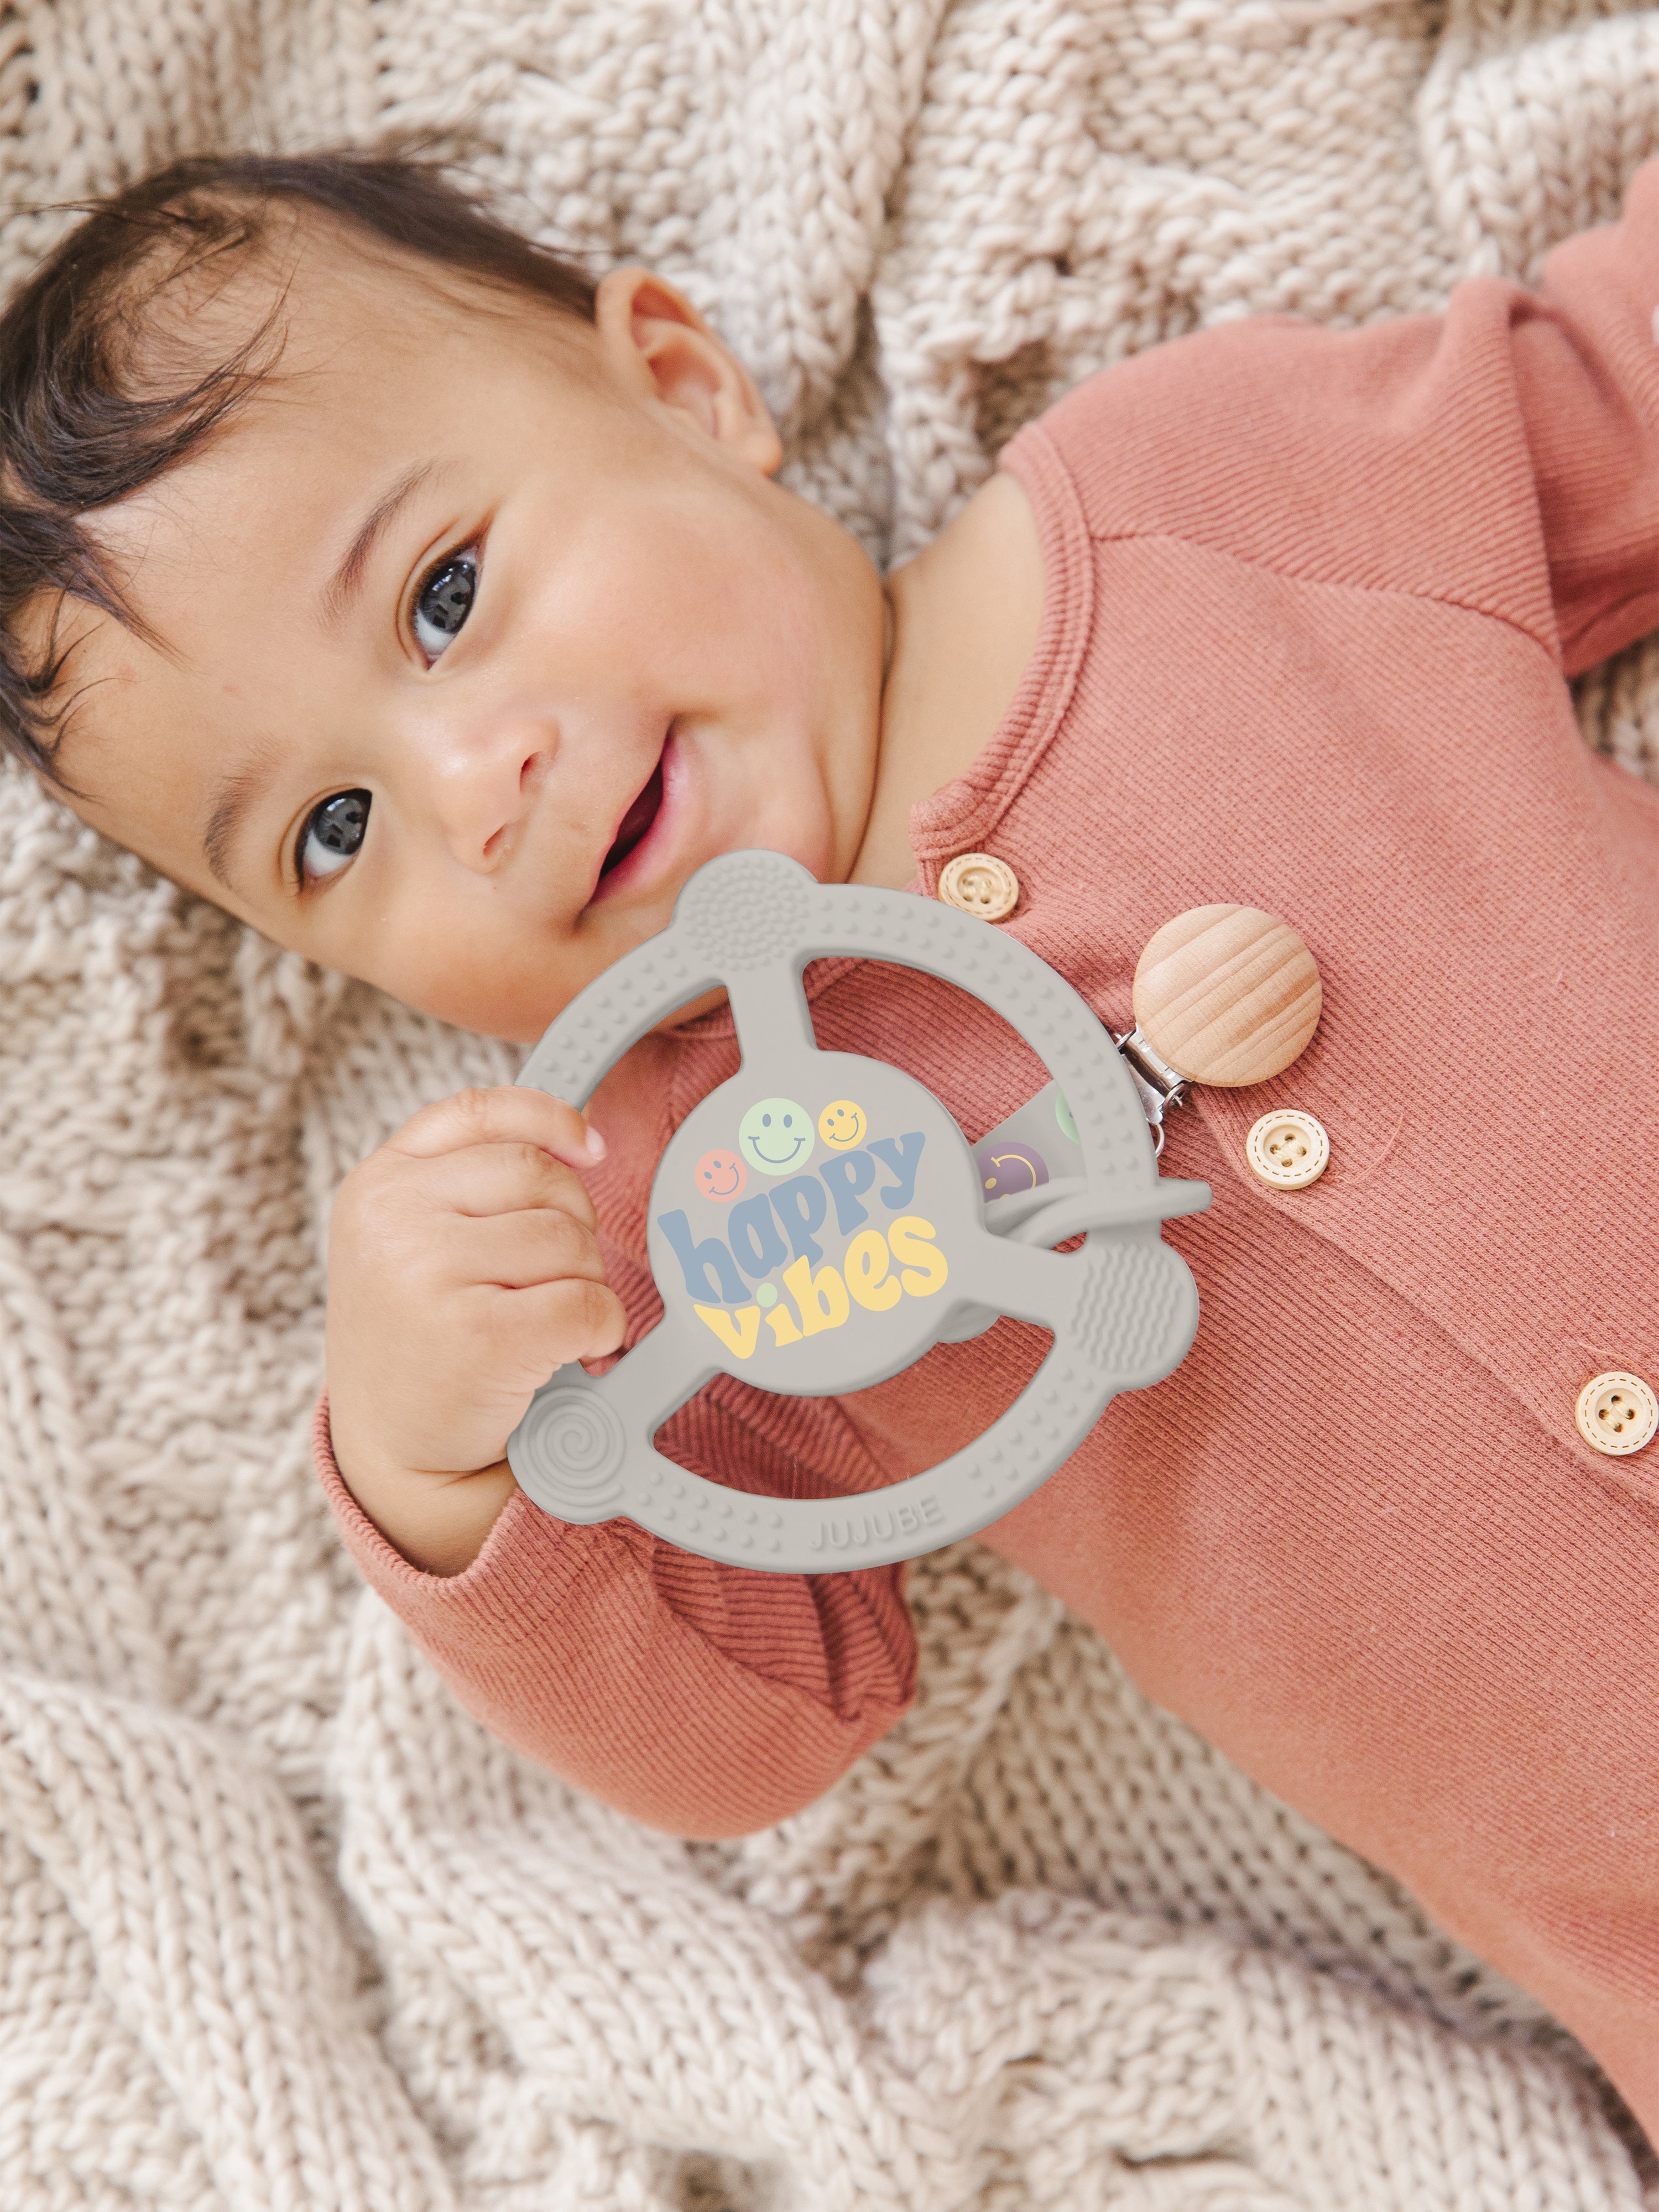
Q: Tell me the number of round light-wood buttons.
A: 3